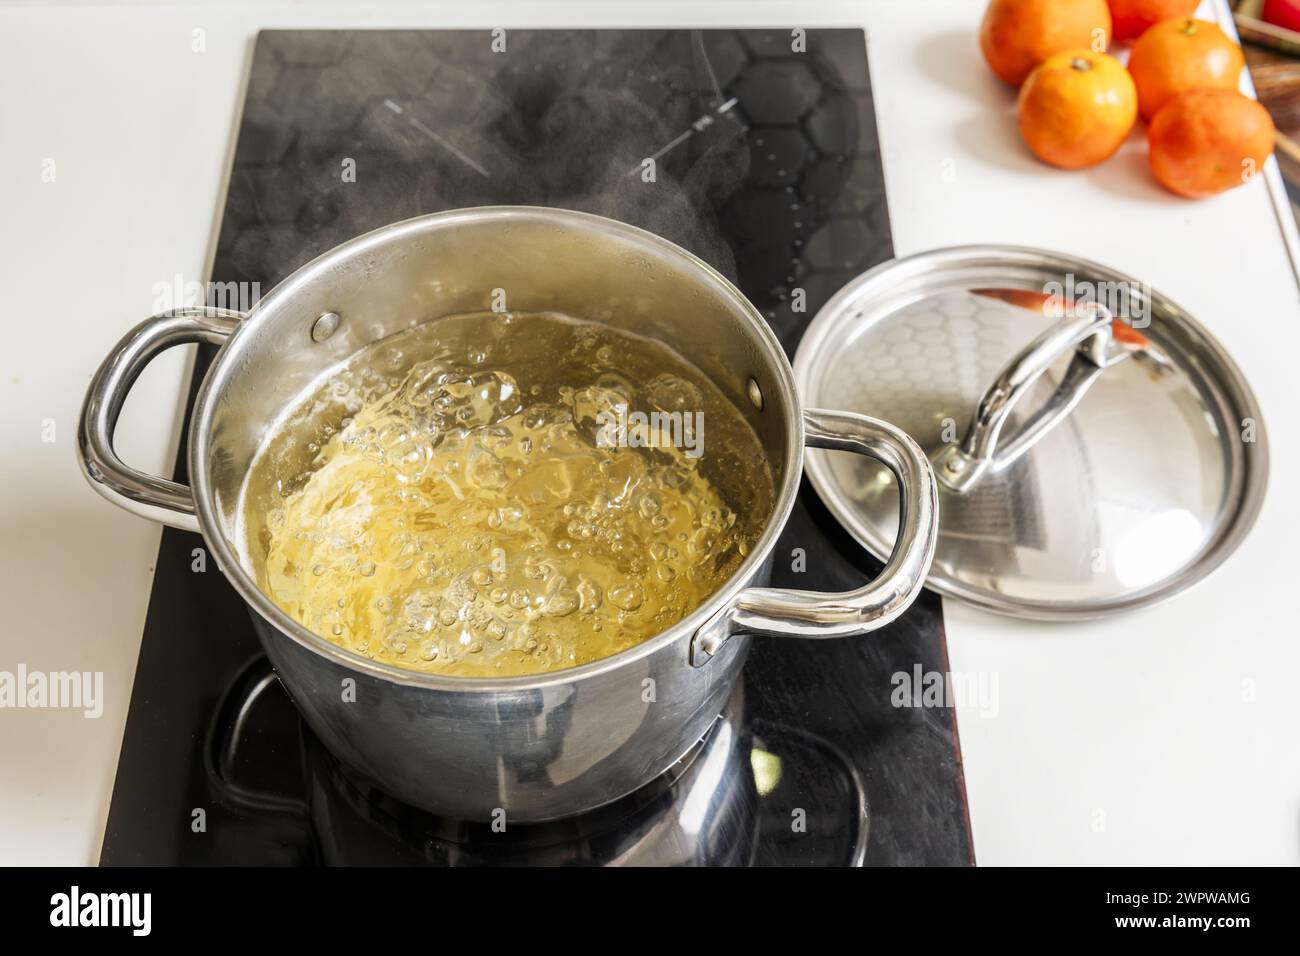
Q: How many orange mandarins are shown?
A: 5